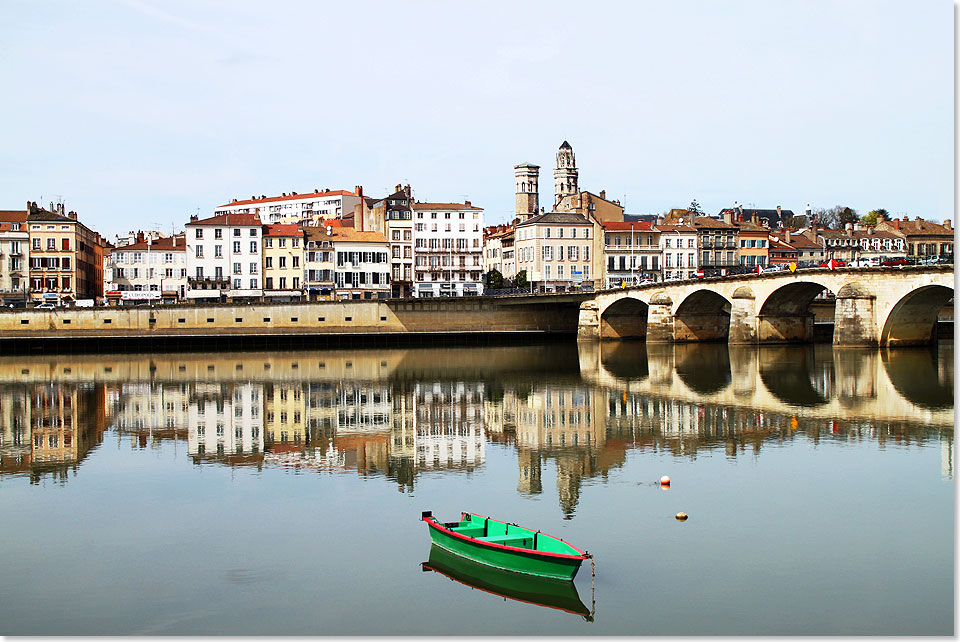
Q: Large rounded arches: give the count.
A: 4